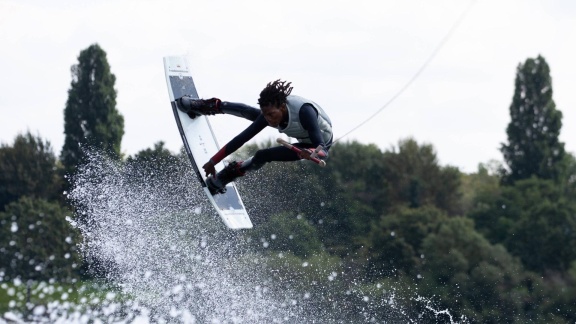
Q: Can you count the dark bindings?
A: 2